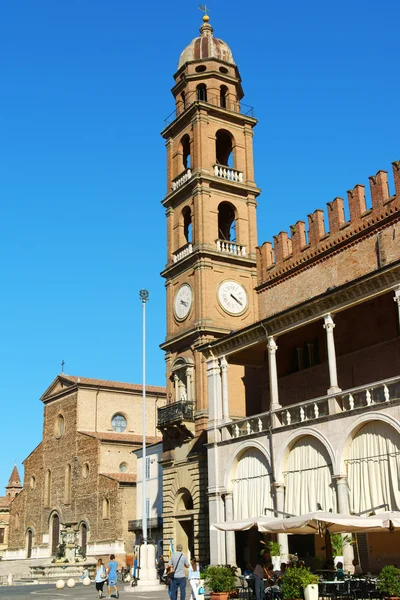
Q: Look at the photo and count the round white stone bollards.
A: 3